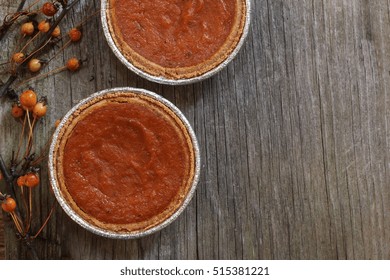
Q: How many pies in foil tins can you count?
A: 2